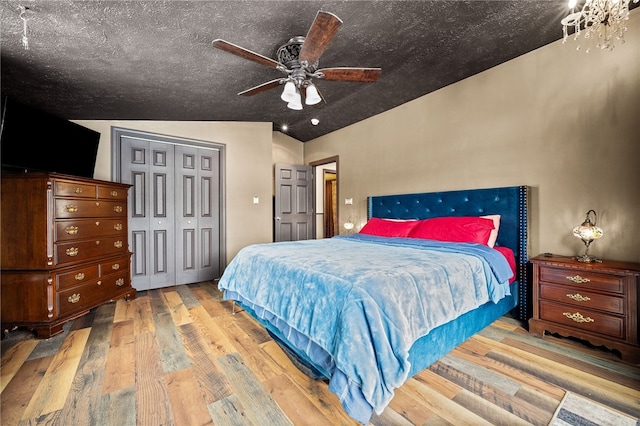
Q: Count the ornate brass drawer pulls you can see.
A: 15